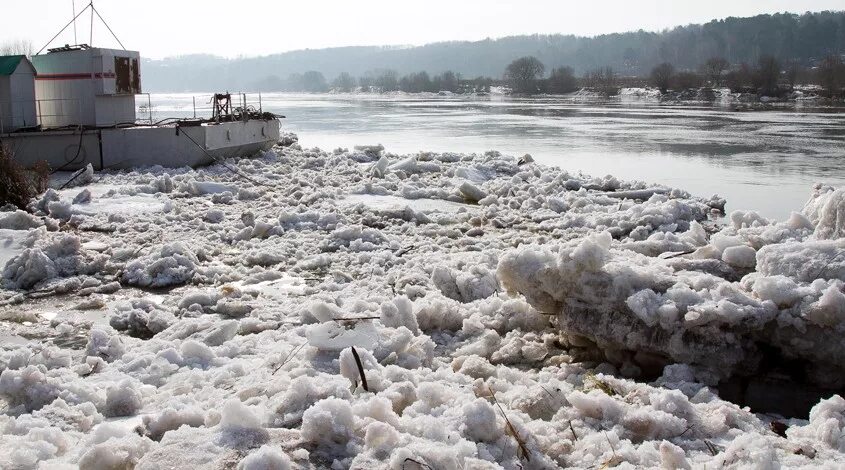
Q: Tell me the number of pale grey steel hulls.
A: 1